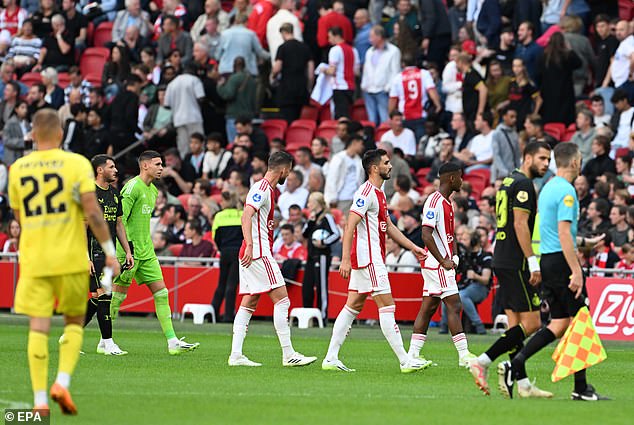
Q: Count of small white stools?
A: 3